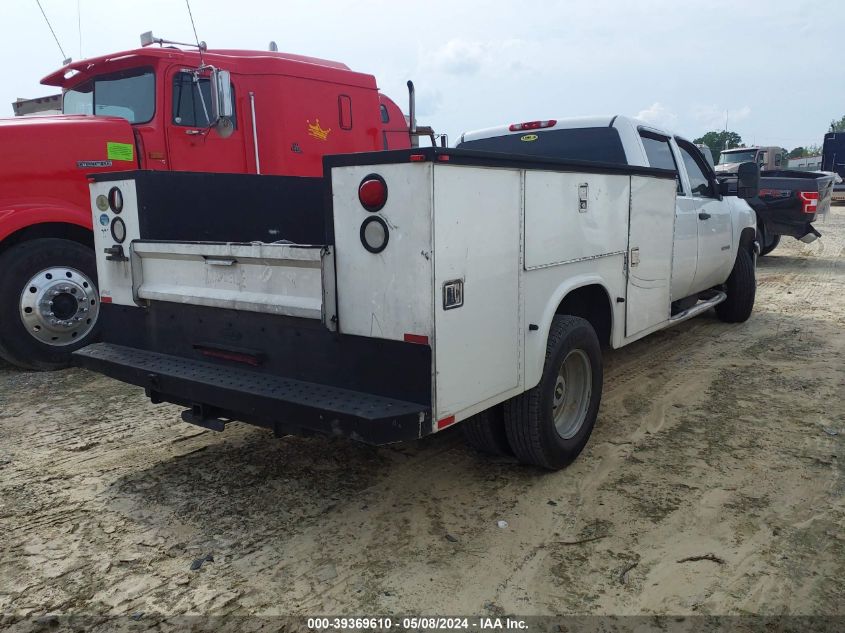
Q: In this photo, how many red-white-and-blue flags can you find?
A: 0